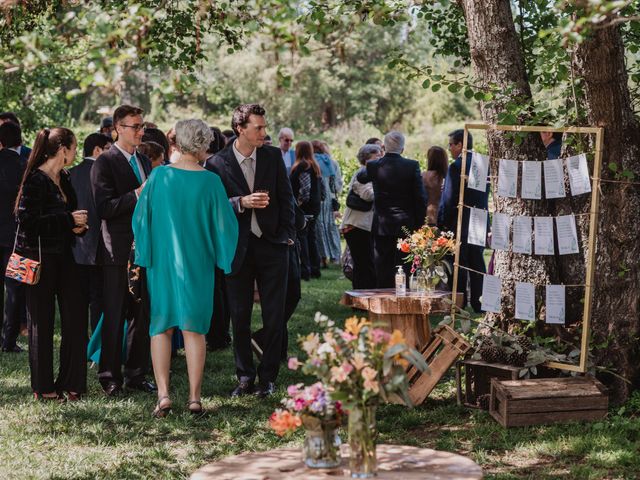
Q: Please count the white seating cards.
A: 13